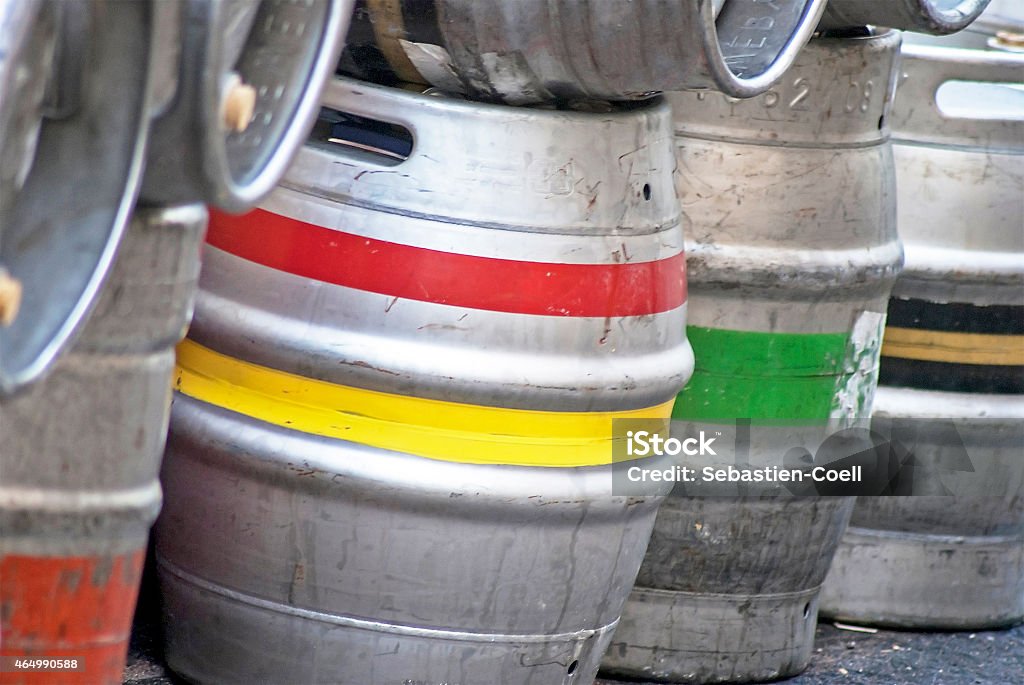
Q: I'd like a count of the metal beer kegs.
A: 8